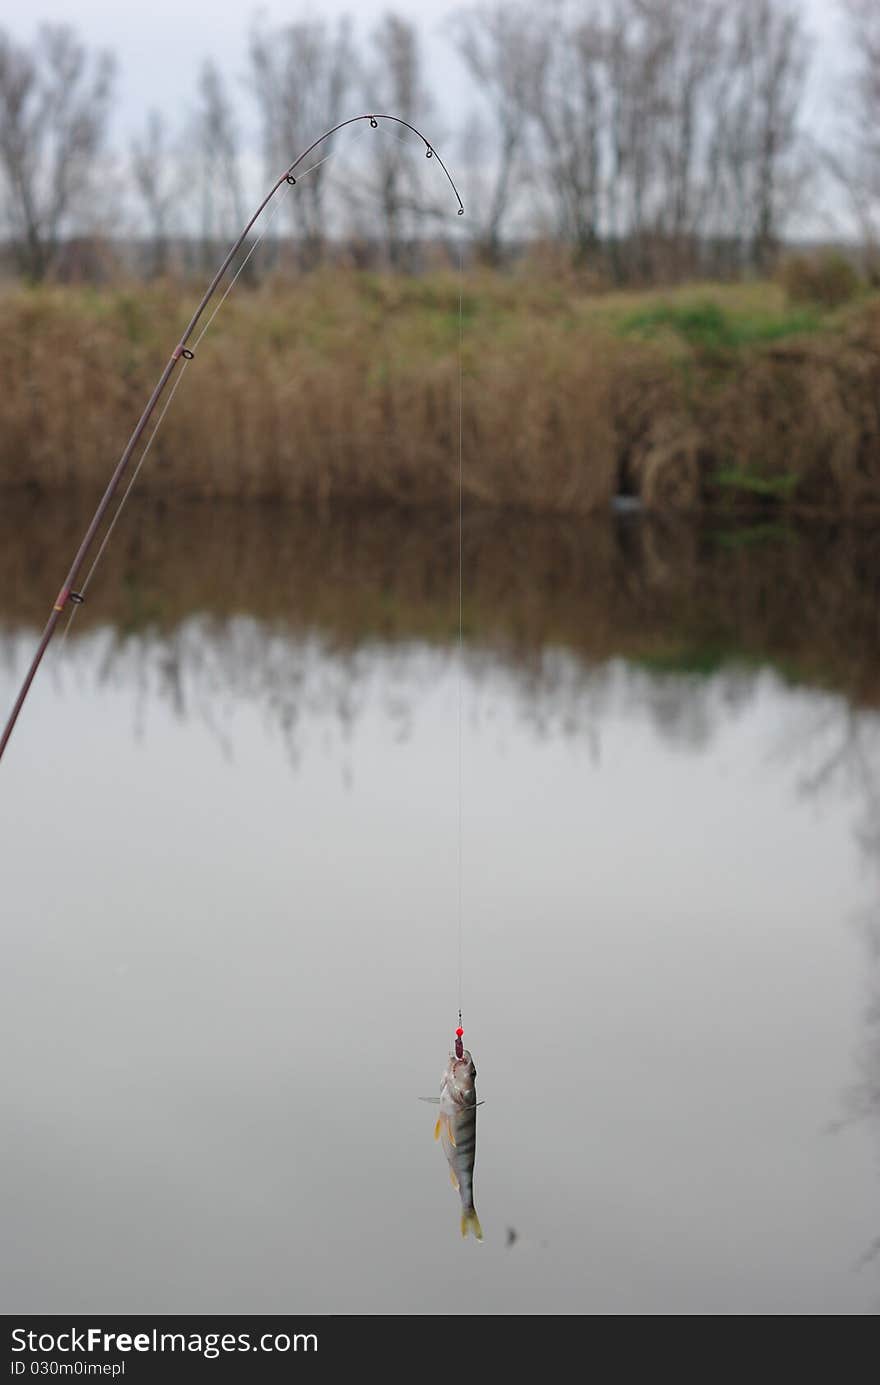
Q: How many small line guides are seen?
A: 6